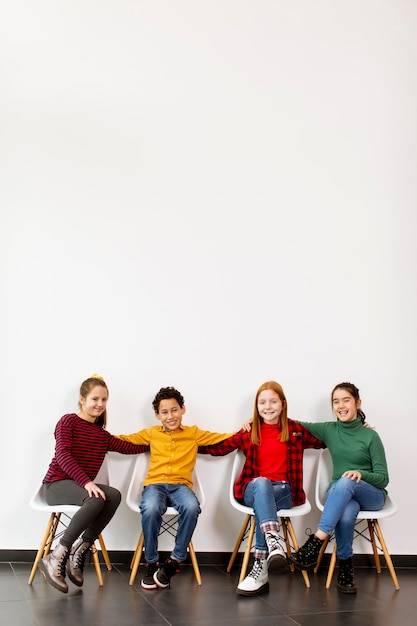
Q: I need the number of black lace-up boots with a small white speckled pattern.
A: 2